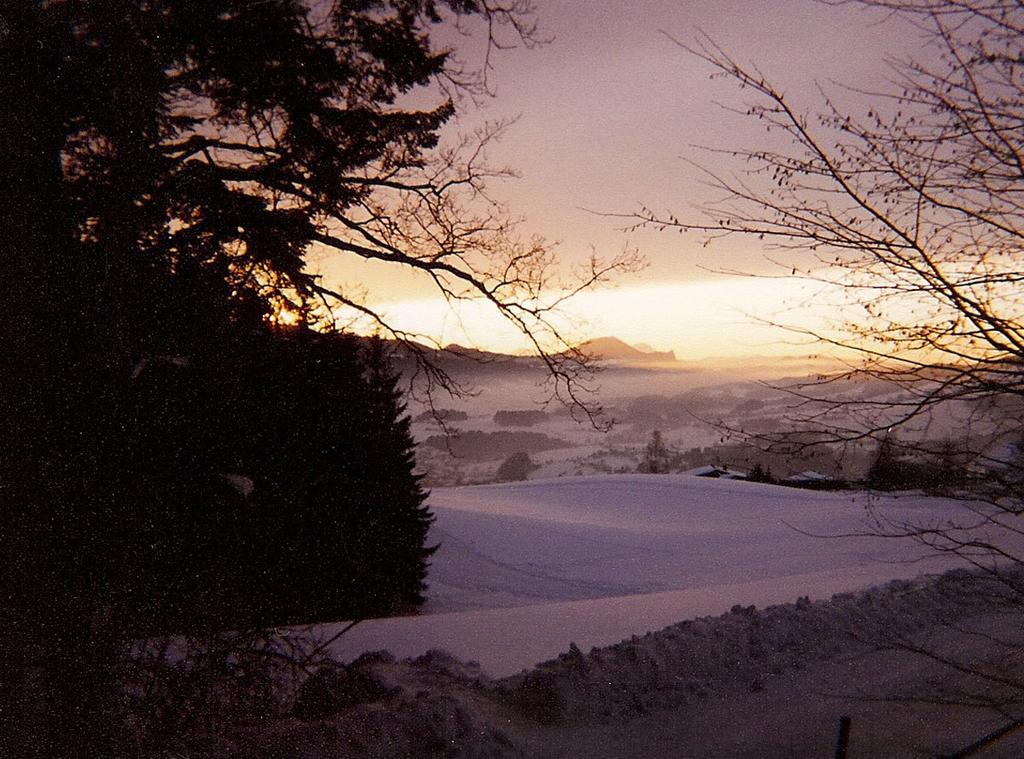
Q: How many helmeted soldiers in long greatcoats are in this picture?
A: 0